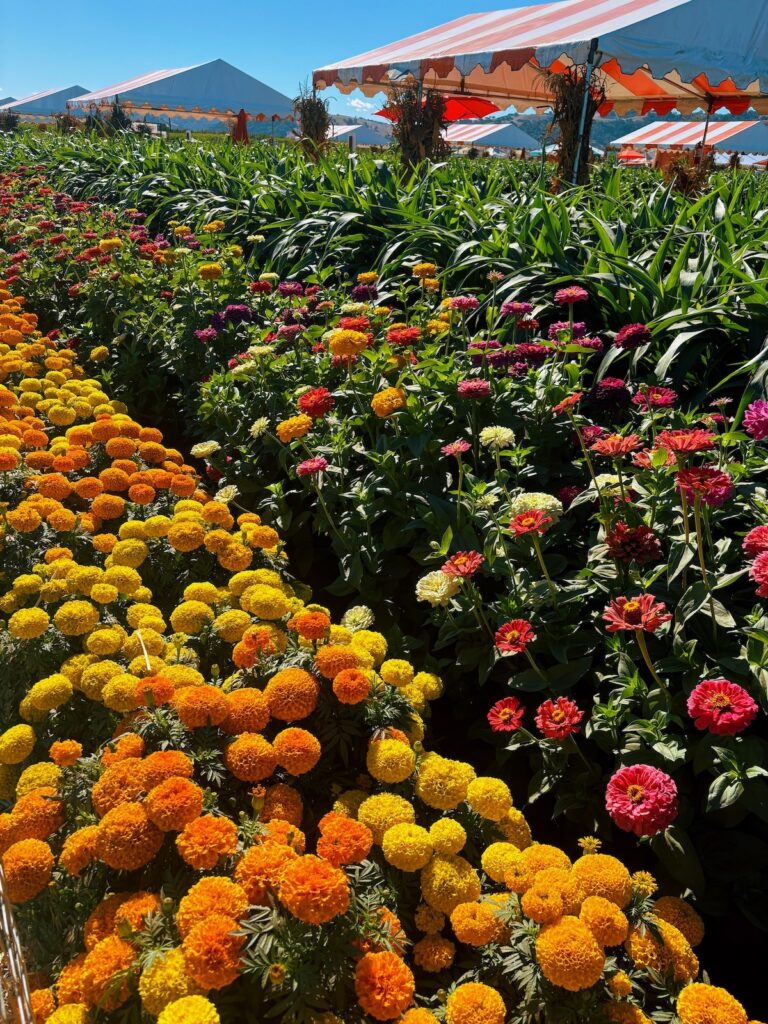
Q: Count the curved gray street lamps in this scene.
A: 0